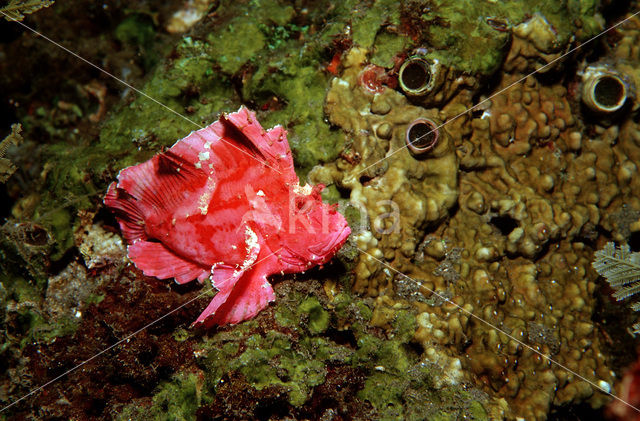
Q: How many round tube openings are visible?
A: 3